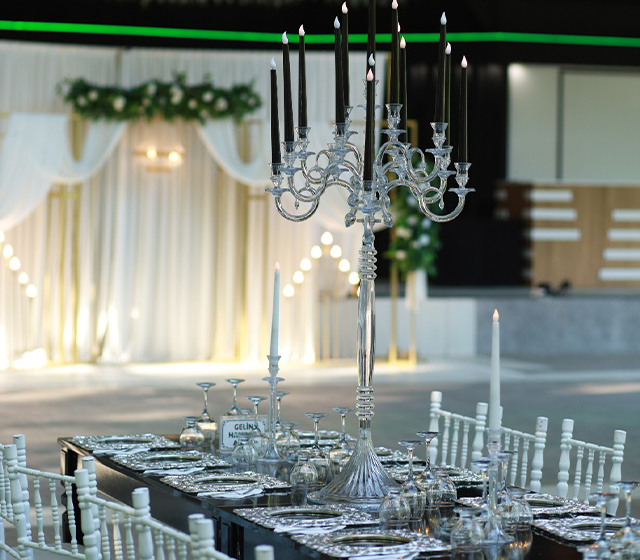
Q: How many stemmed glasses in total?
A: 12